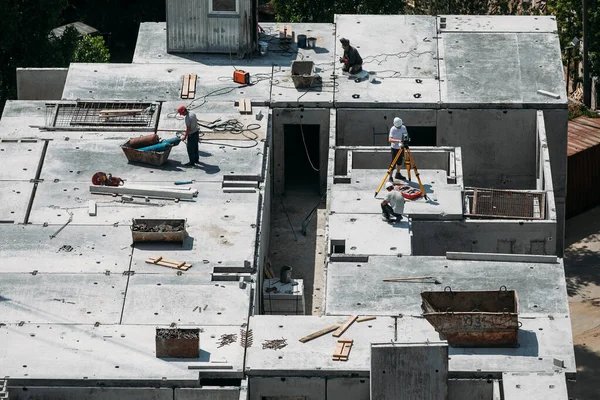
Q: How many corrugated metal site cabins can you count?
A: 1